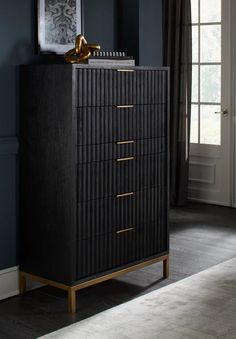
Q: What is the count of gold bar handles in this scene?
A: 6